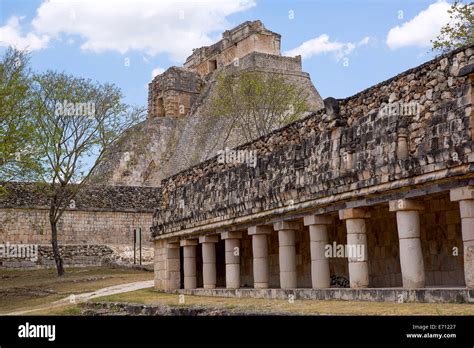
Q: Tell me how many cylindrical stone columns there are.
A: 9